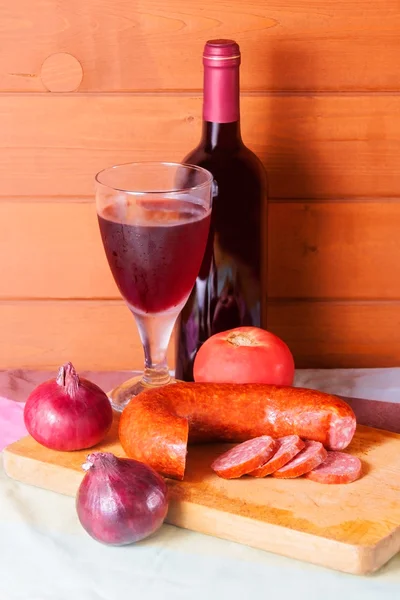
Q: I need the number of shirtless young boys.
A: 0